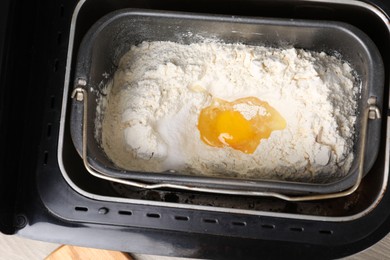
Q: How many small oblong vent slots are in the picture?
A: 15